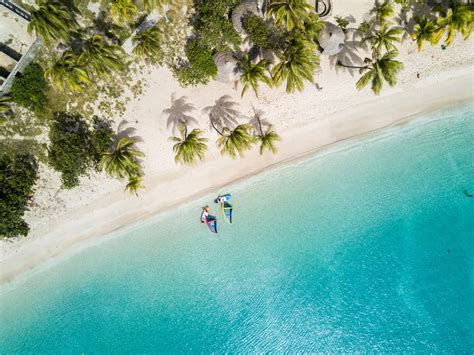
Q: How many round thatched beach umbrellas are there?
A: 3